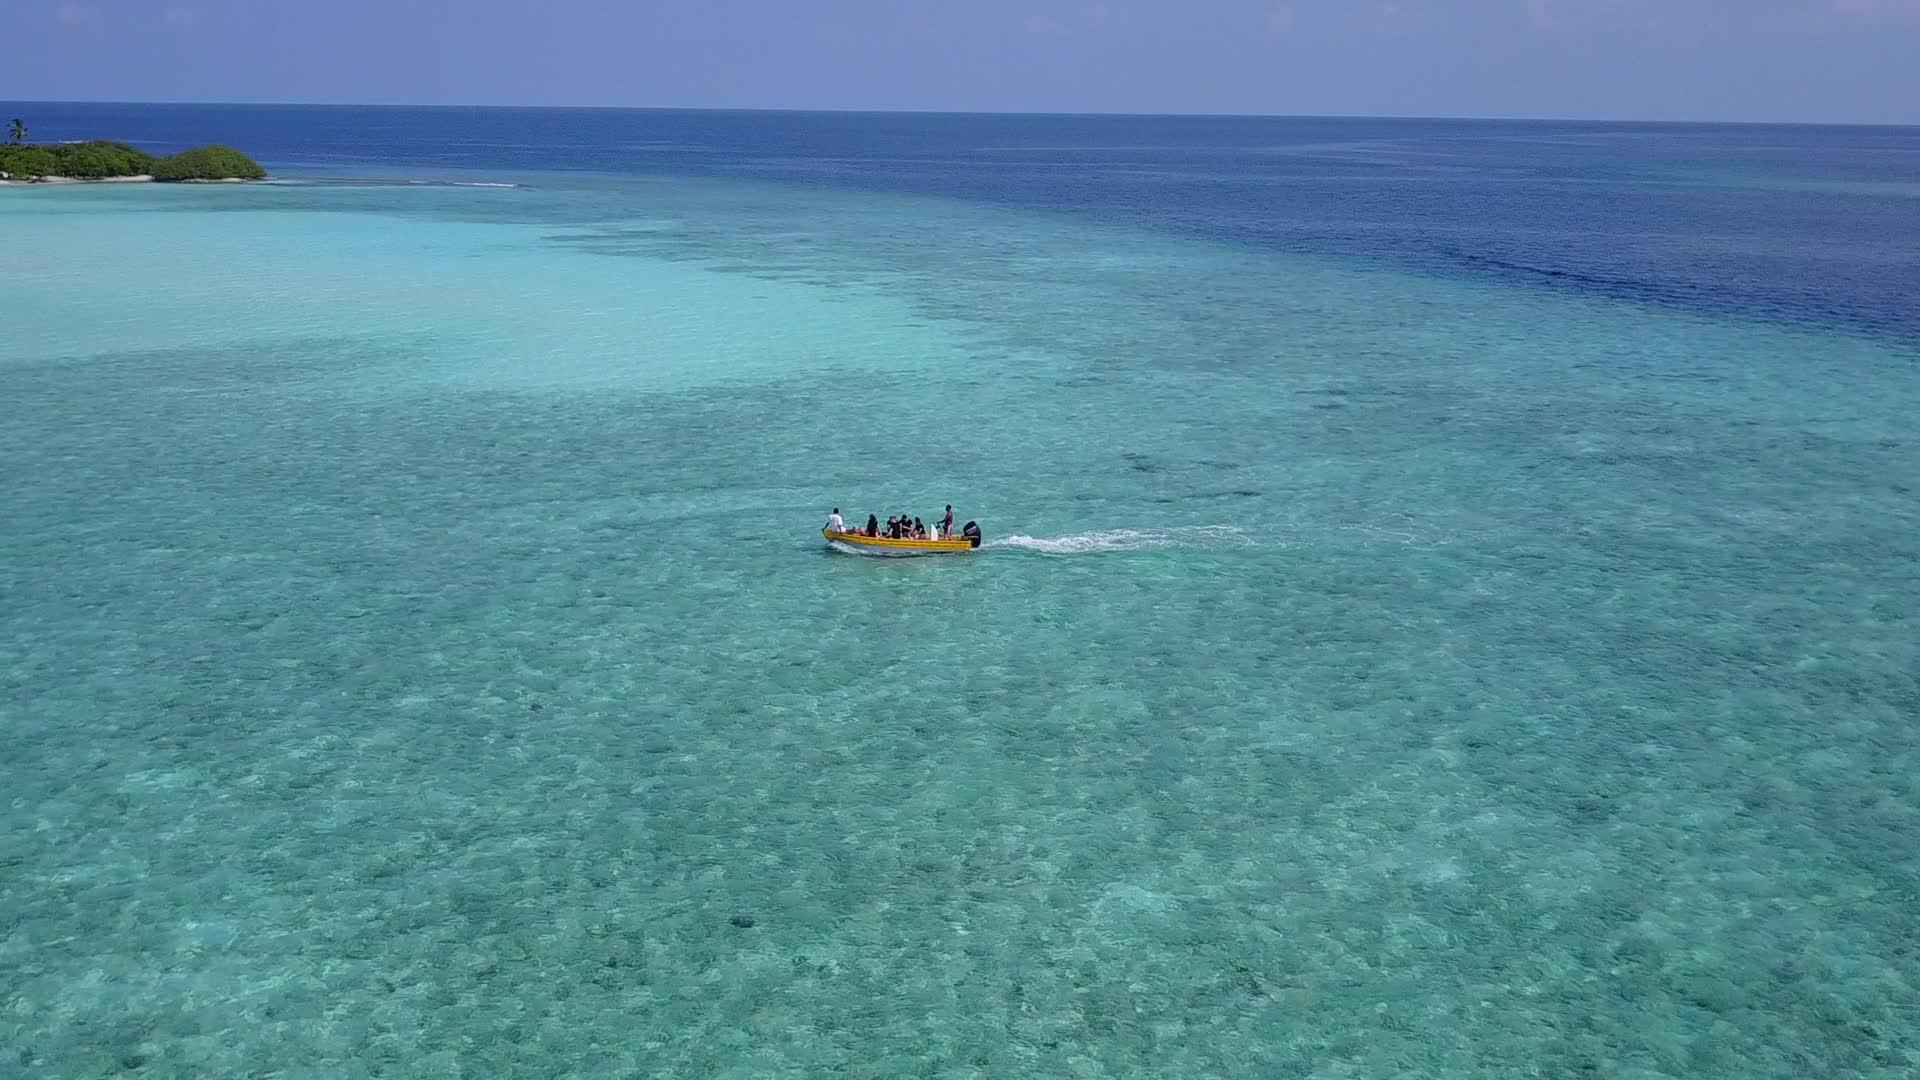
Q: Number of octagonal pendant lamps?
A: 0